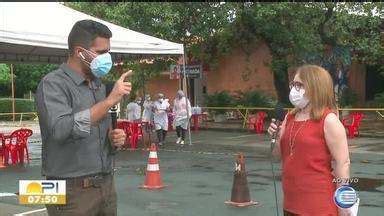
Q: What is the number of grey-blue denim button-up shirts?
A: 1